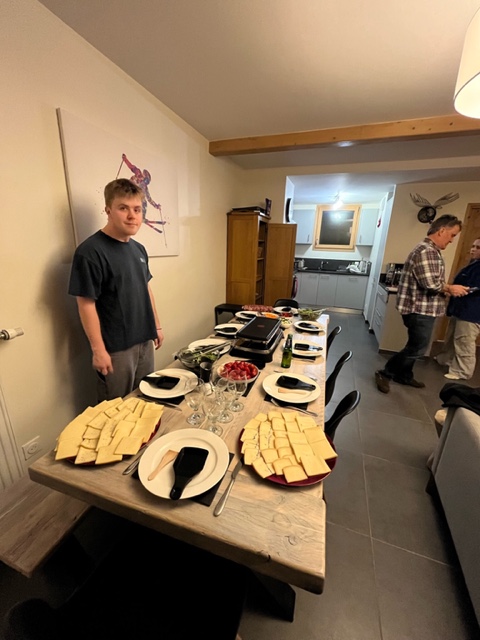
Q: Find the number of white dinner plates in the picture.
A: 9